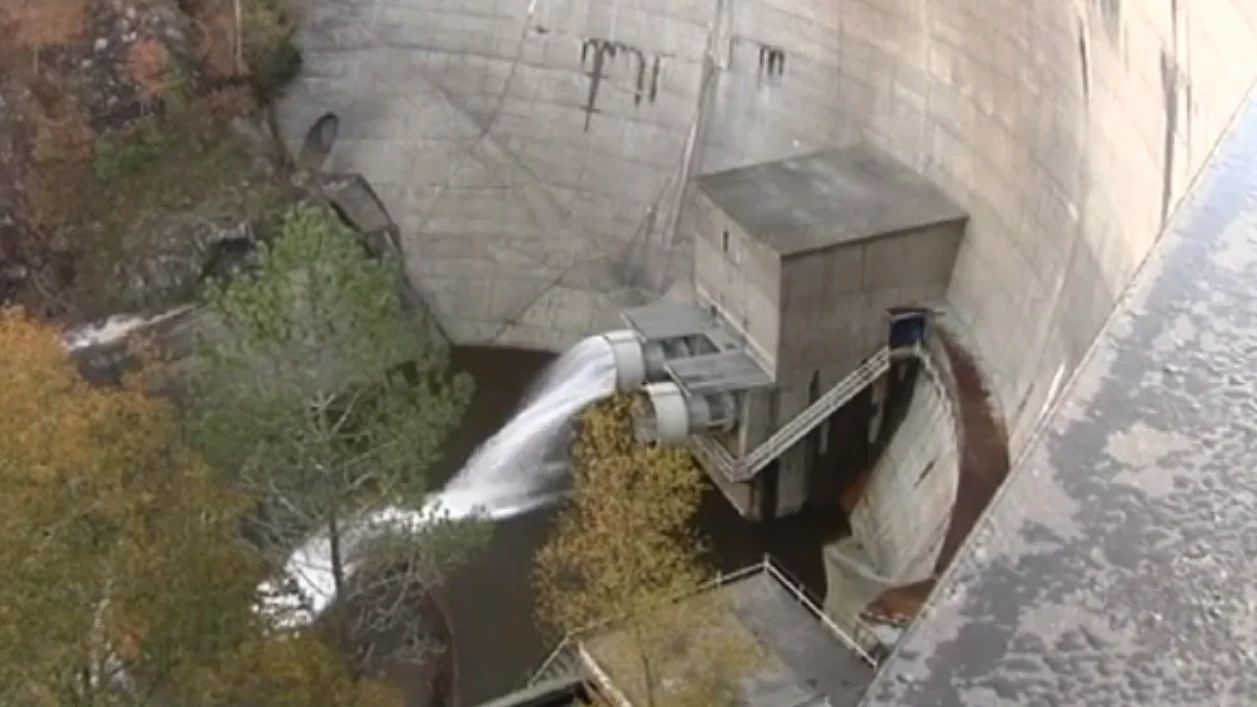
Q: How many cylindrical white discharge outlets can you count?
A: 2